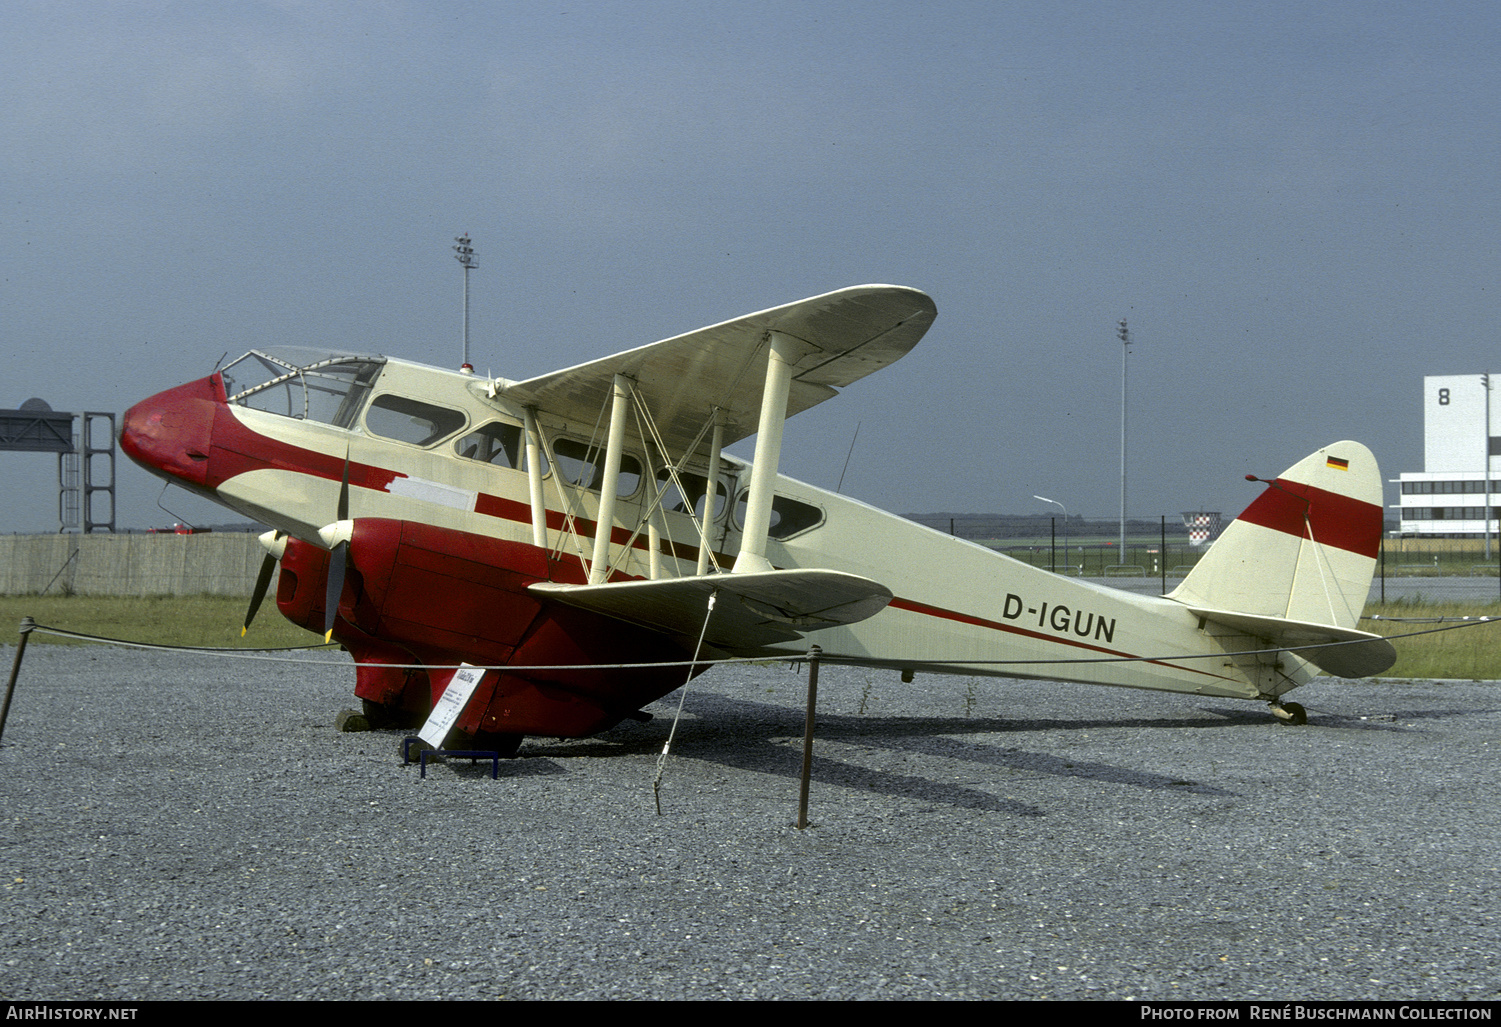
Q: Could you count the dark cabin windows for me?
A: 5